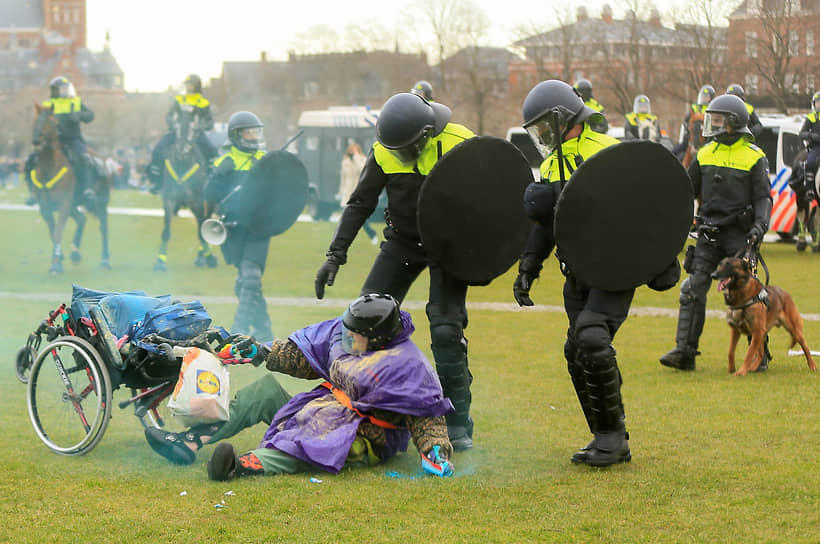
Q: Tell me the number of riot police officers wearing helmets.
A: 12